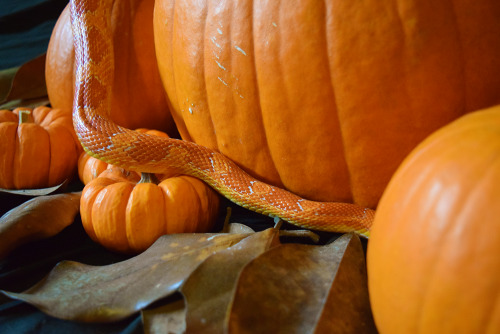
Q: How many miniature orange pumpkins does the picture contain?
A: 3